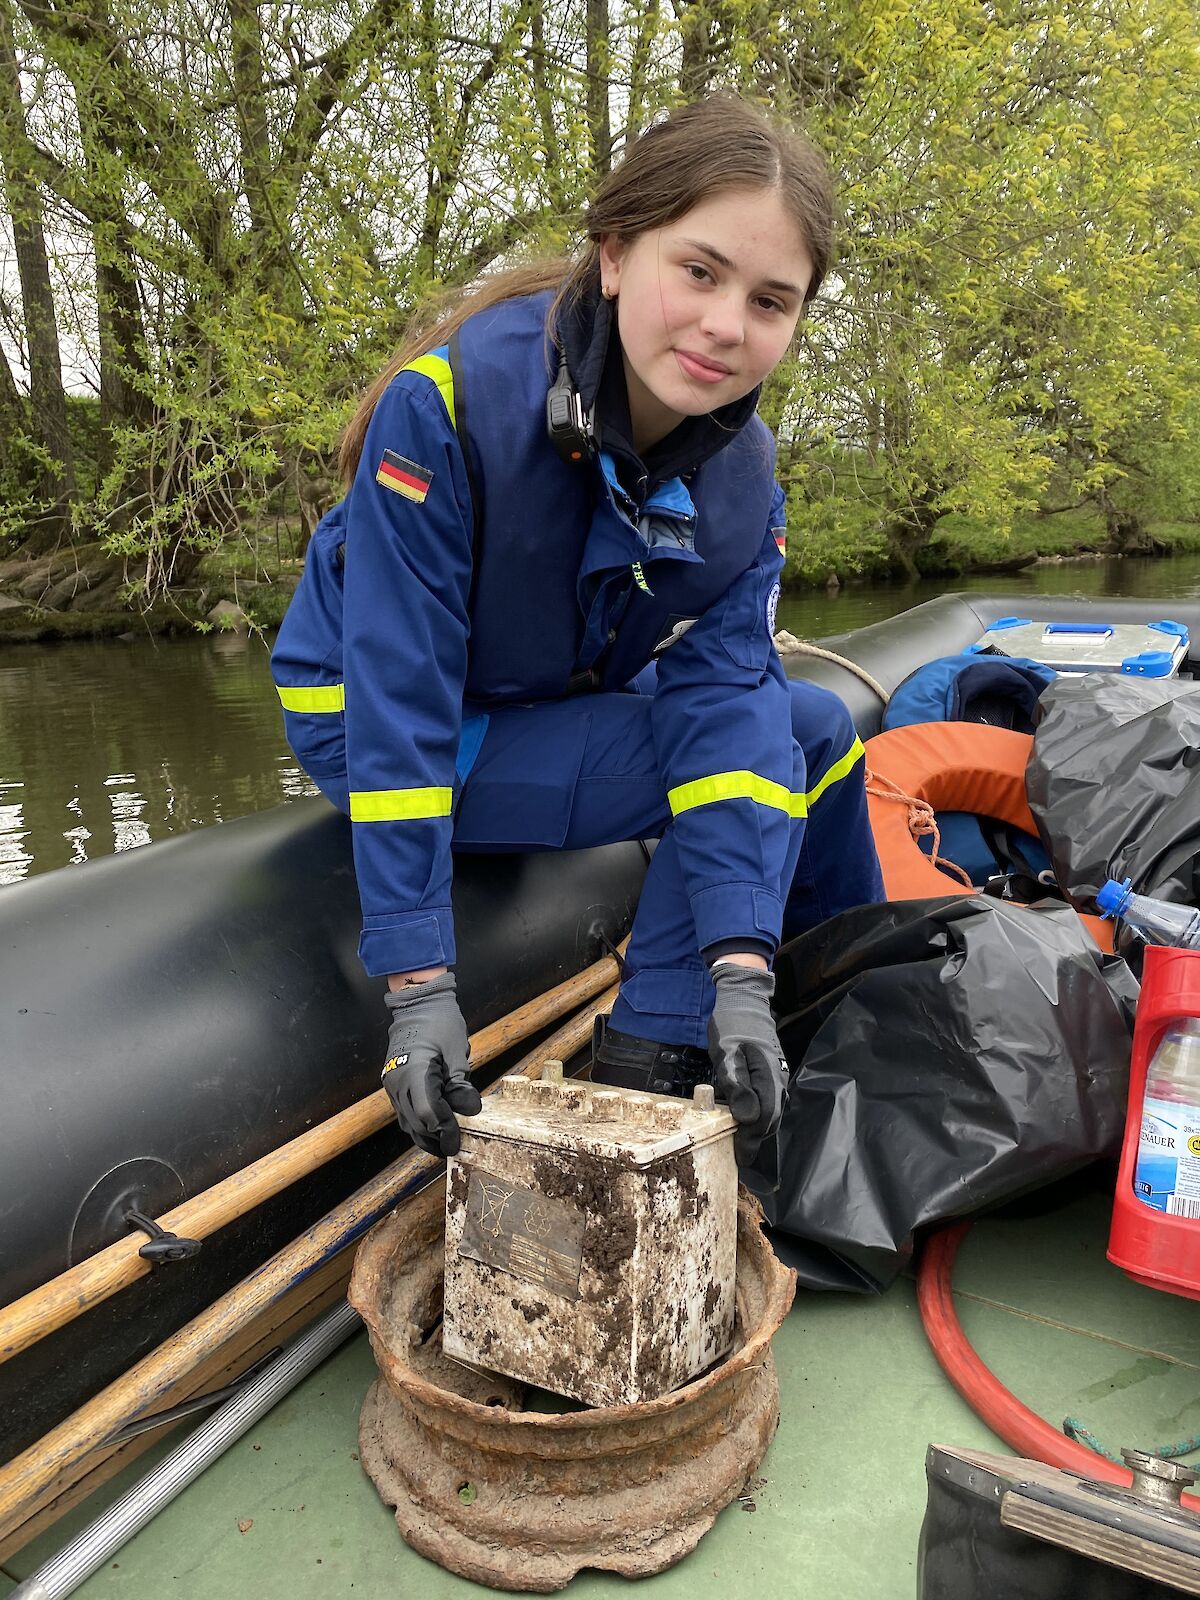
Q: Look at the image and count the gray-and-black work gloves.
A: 2